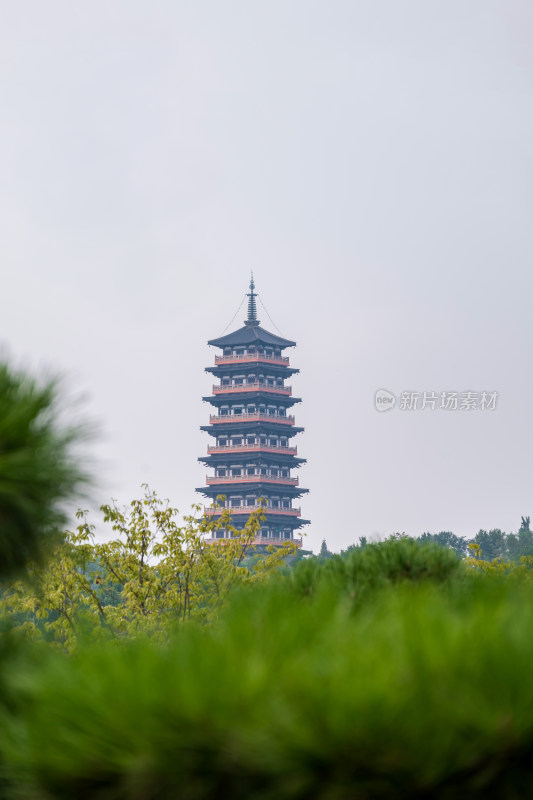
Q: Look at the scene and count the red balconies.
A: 7